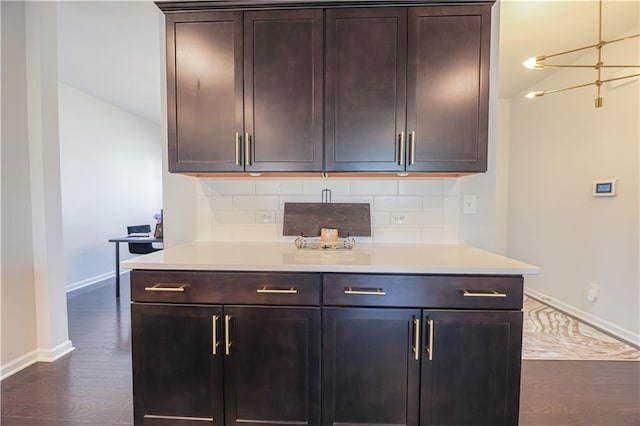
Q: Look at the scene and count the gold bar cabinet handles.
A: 12